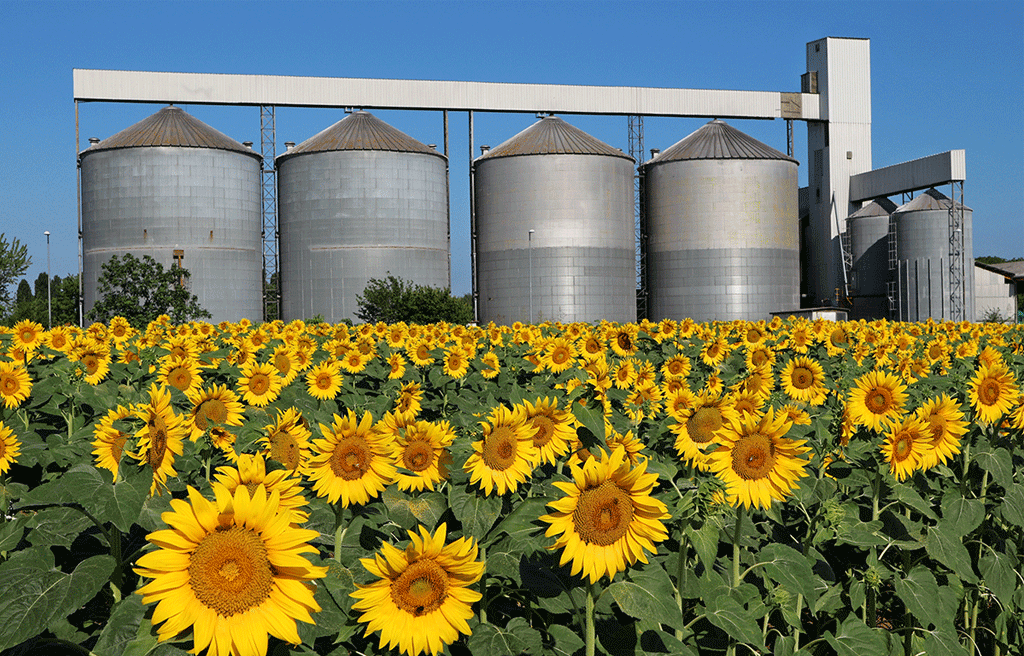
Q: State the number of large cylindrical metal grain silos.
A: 4